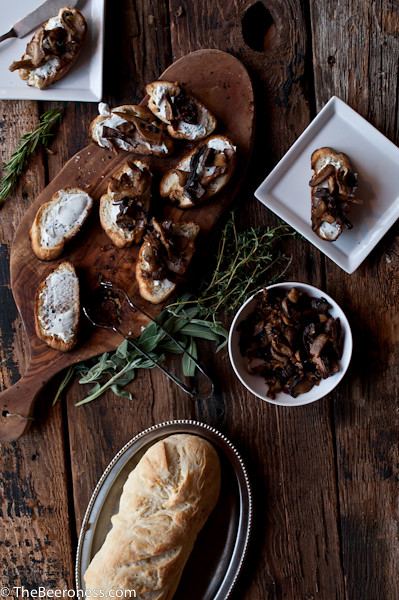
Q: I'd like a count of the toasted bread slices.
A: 9